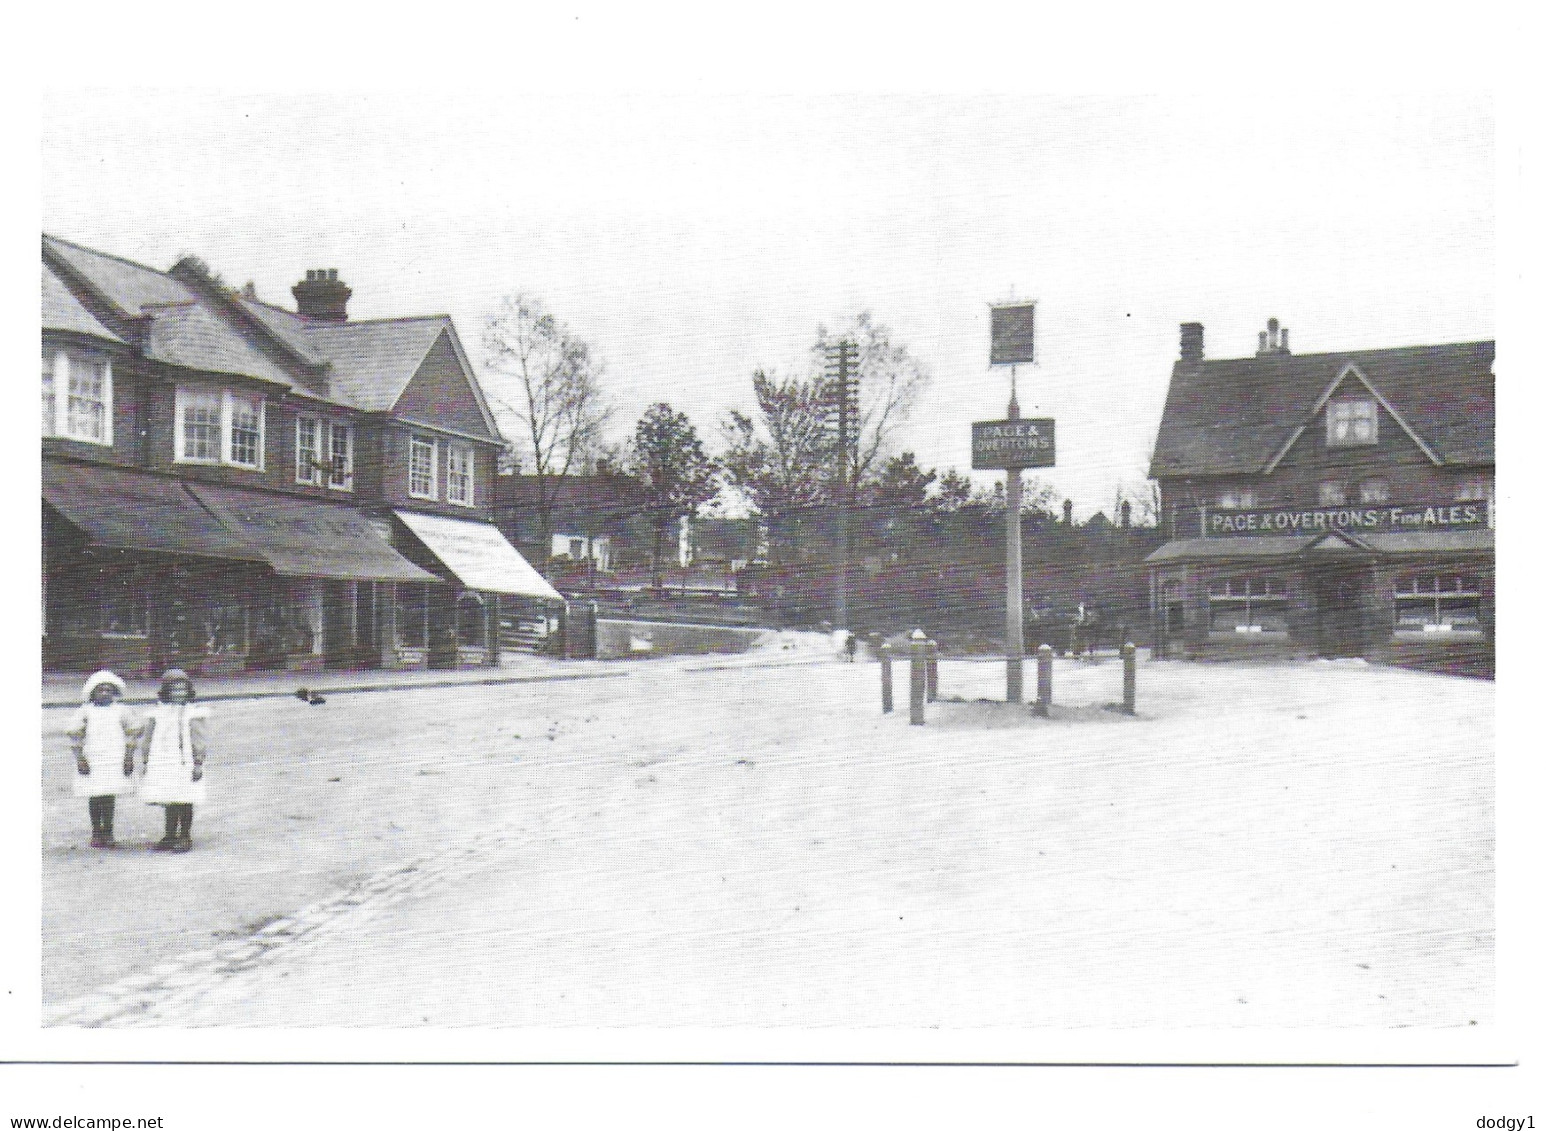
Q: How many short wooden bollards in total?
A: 5